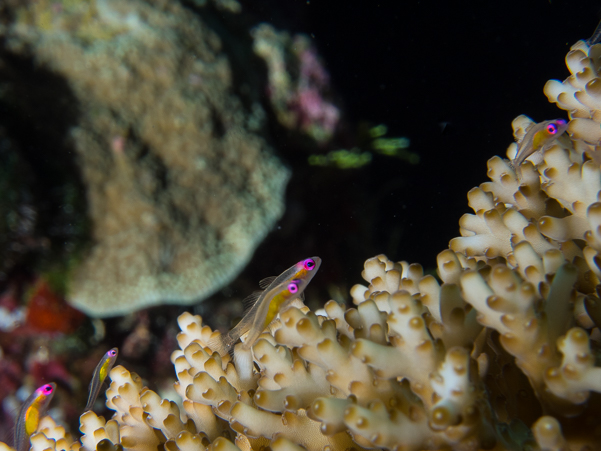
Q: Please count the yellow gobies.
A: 5